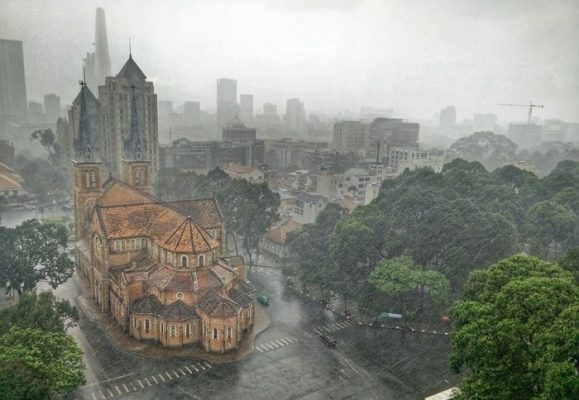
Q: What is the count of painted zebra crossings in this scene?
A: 3